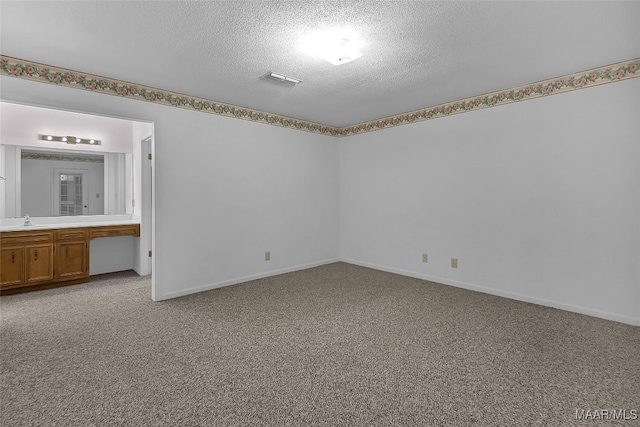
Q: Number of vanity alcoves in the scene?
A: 1